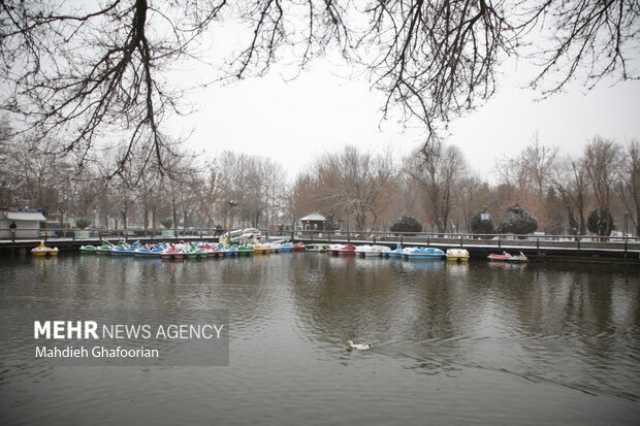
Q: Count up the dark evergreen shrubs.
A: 4